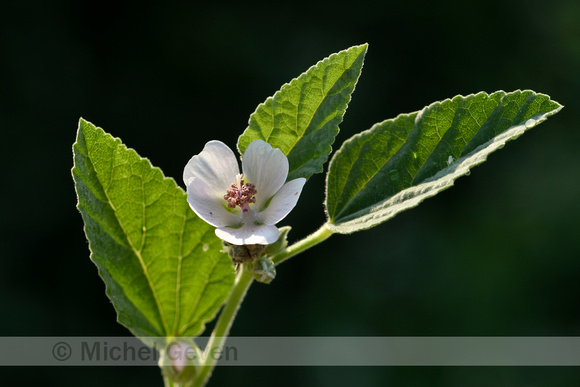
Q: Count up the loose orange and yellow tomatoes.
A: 0